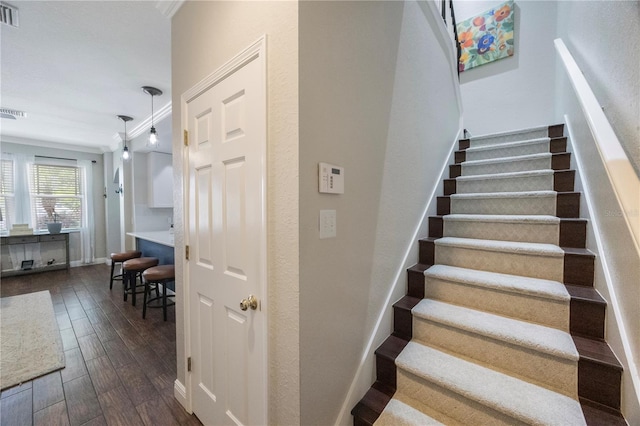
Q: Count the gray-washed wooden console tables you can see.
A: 1